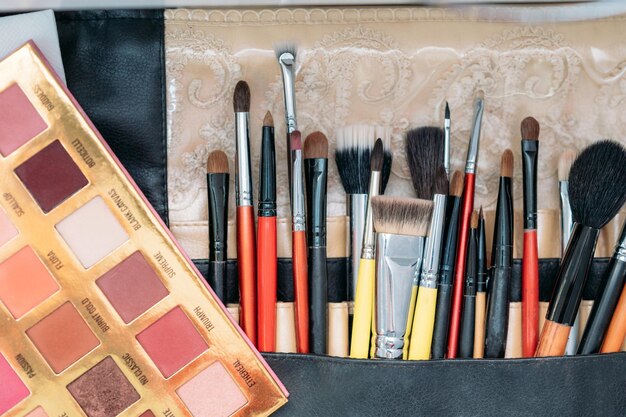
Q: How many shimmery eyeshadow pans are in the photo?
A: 2